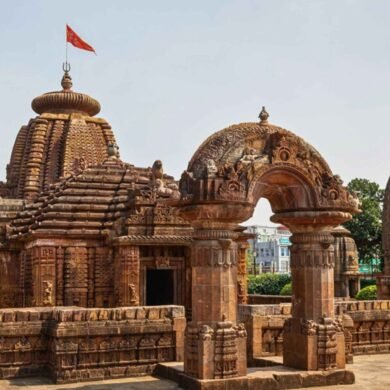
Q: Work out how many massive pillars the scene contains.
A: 2